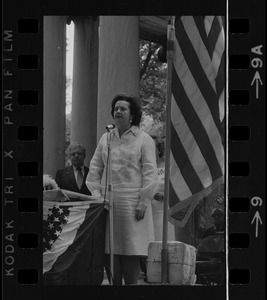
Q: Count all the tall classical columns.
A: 3